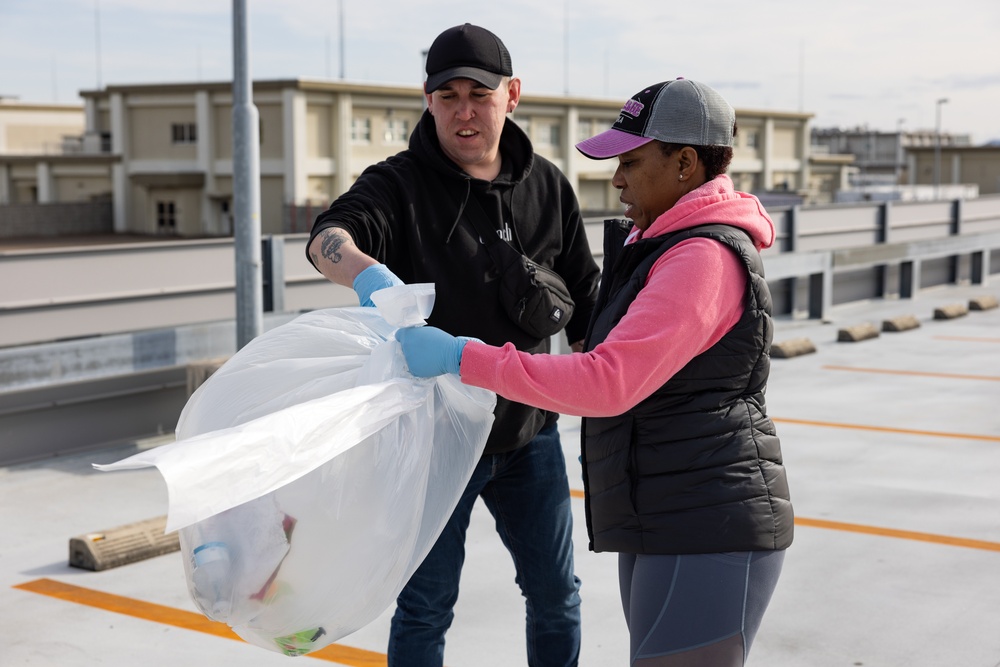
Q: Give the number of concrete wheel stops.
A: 6